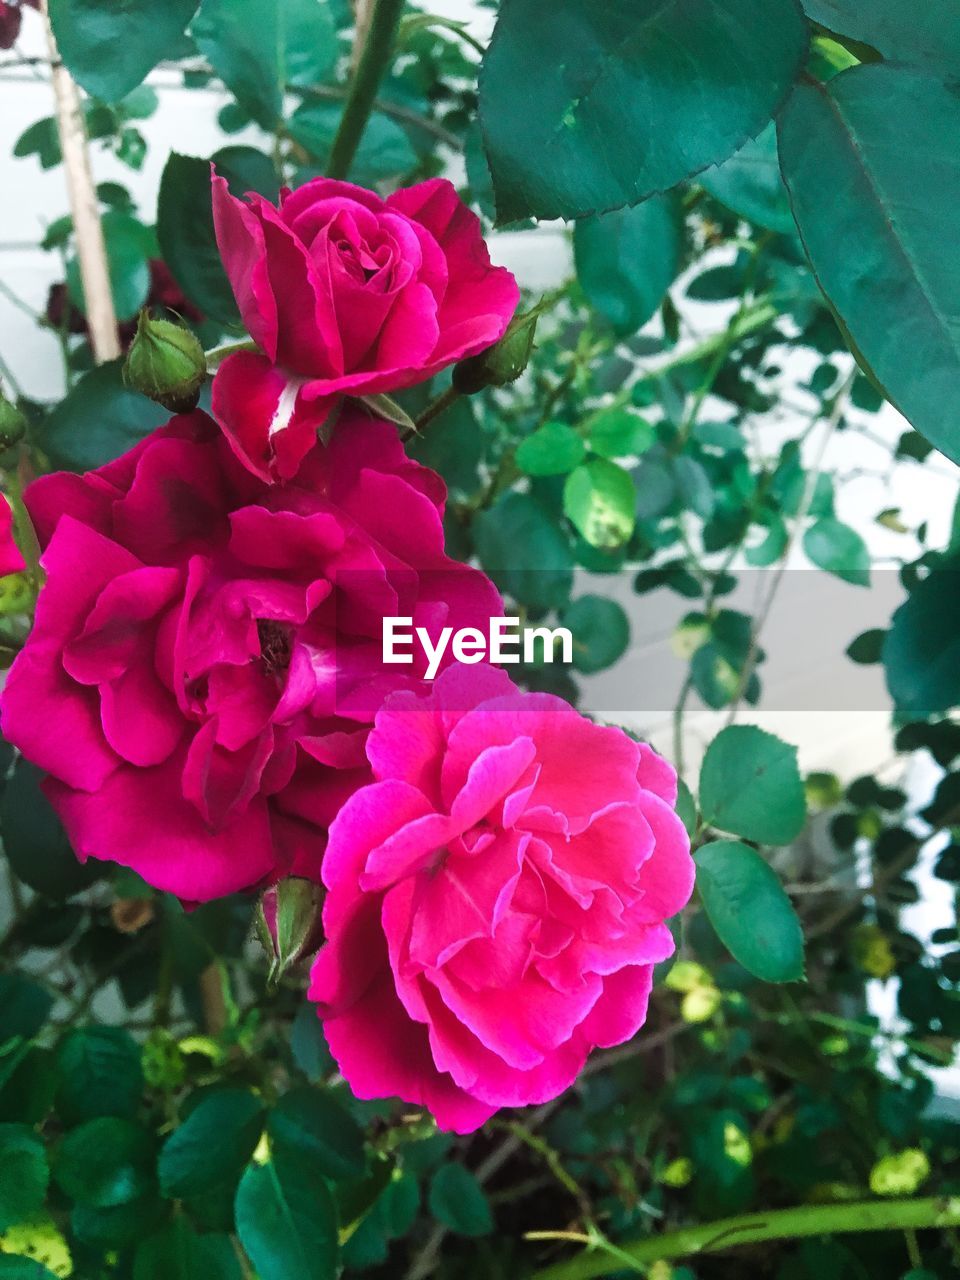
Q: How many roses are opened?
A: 3